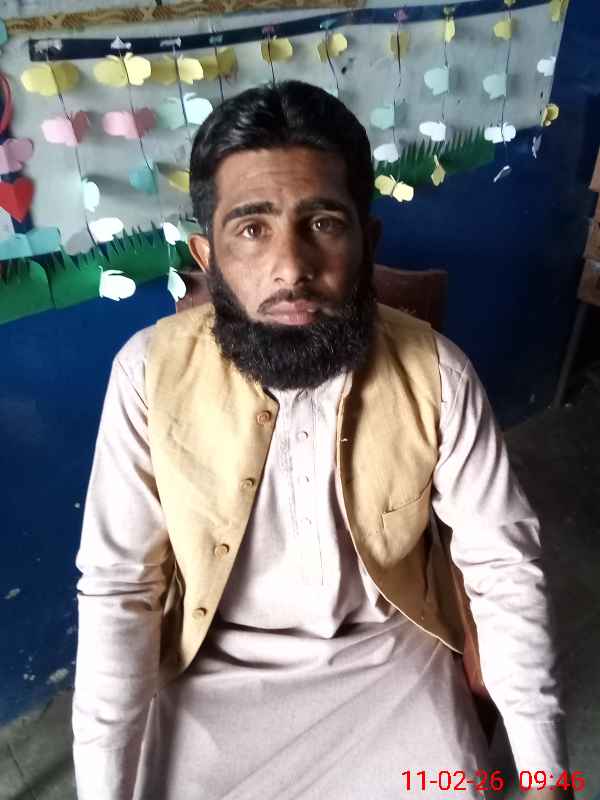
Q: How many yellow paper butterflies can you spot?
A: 14